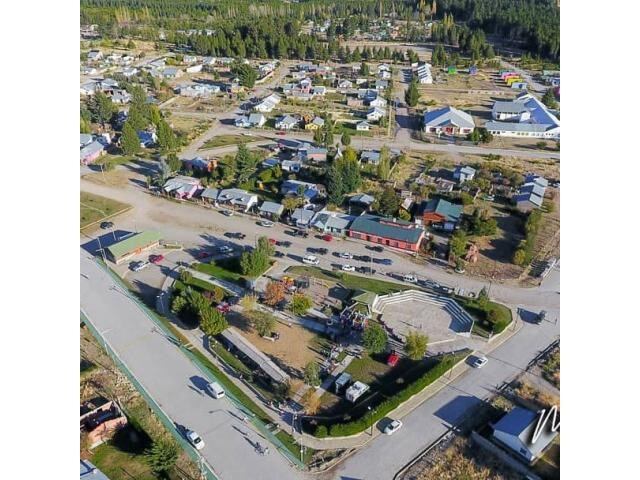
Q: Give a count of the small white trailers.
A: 2